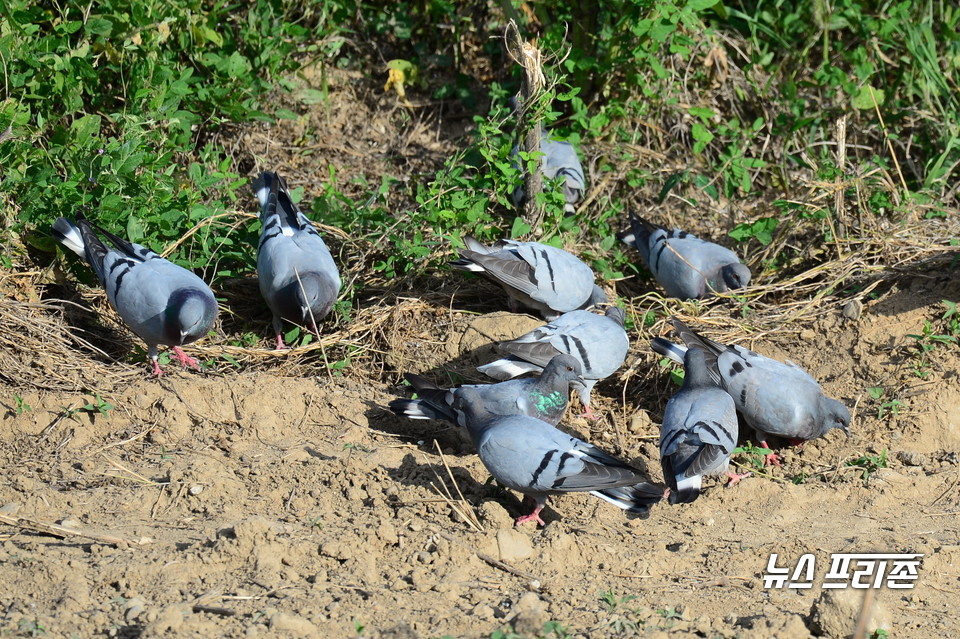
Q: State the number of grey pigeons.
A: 10